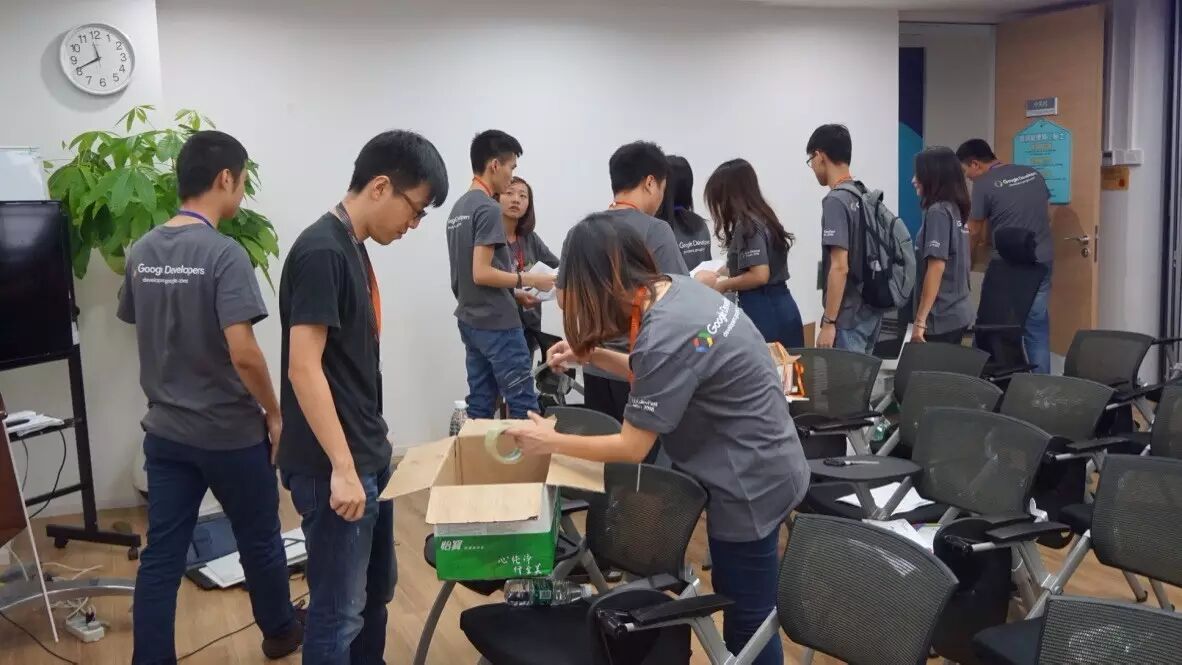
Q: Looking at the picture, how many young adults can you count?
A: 11